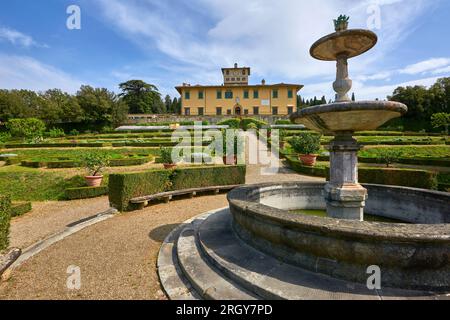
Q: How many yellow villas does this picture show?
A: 1